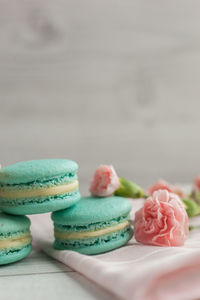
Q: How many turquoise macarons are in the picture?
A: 3